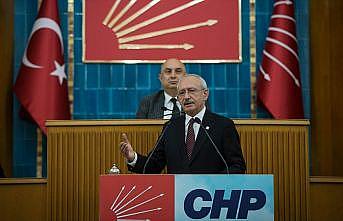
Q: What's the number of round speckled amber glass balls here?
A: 0